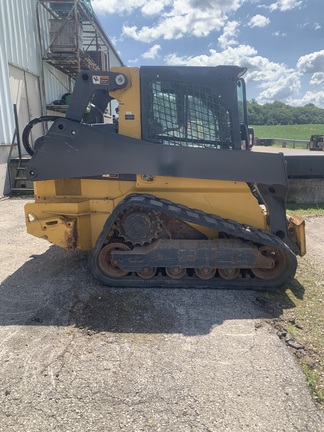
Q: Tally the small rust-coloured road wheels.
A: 4